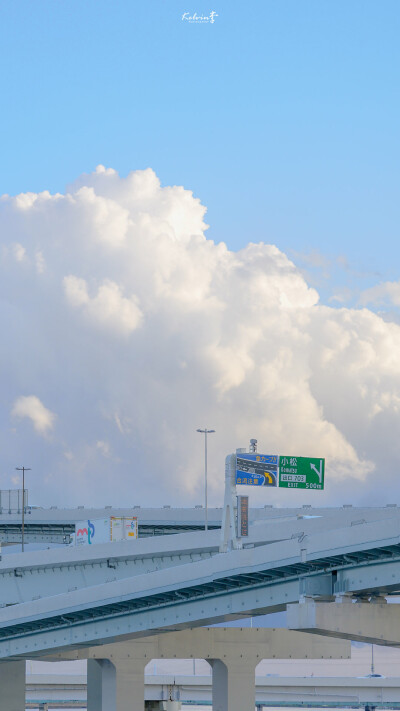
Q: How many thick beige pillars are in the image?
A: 3